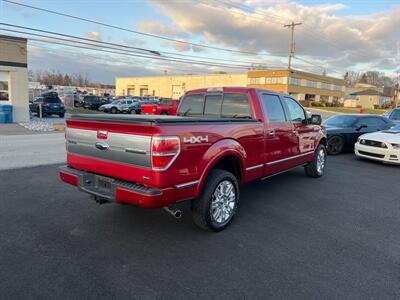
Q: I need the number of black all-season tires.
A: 2